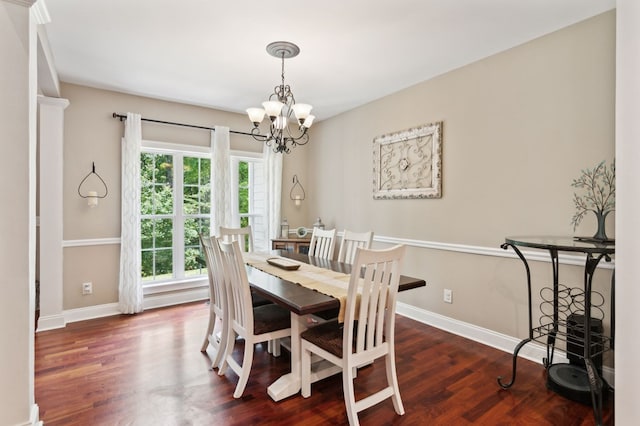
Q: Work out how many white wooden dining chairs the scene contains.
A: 6